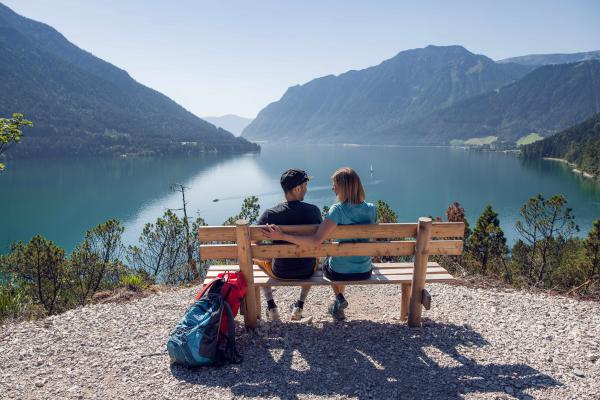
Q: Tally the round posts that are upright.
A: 2